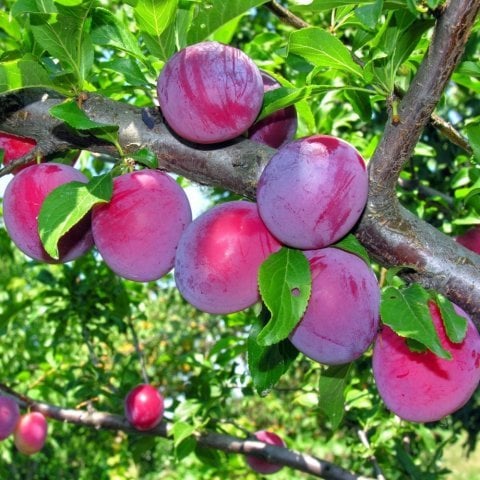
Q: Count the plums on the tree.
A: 14